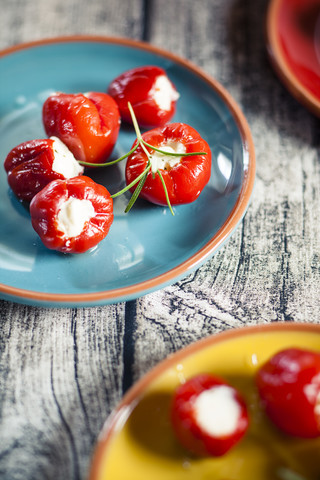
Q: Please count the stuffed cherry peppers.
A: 7